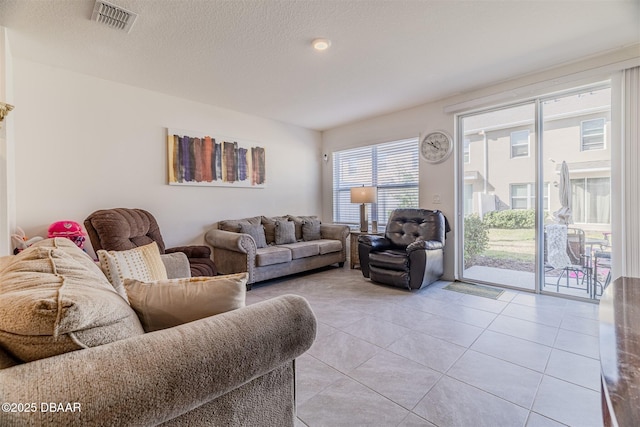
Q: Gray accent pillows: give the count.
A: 3